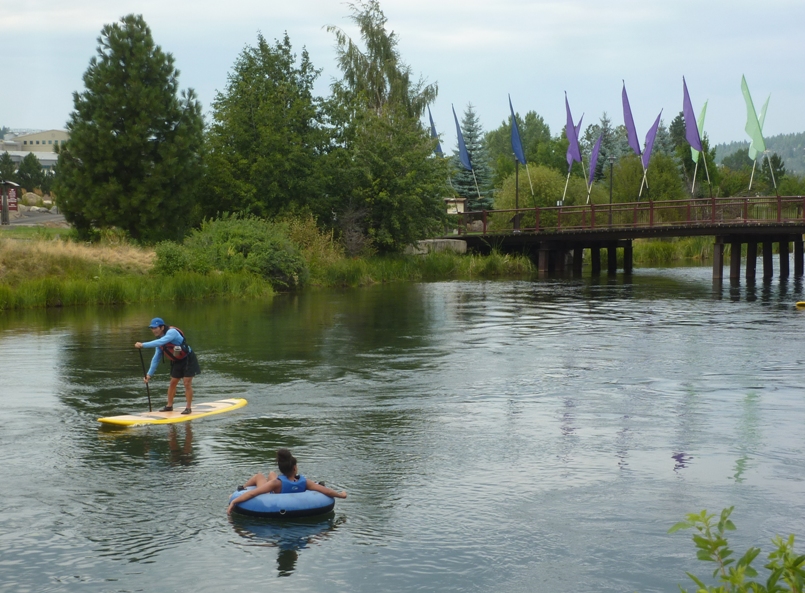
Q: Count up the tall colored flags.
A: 12